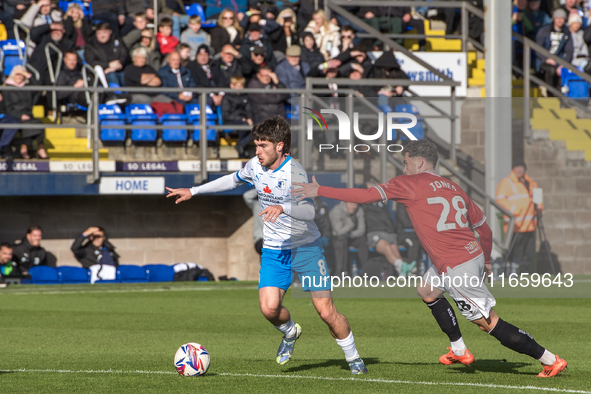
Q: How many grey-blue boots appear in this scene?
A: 2